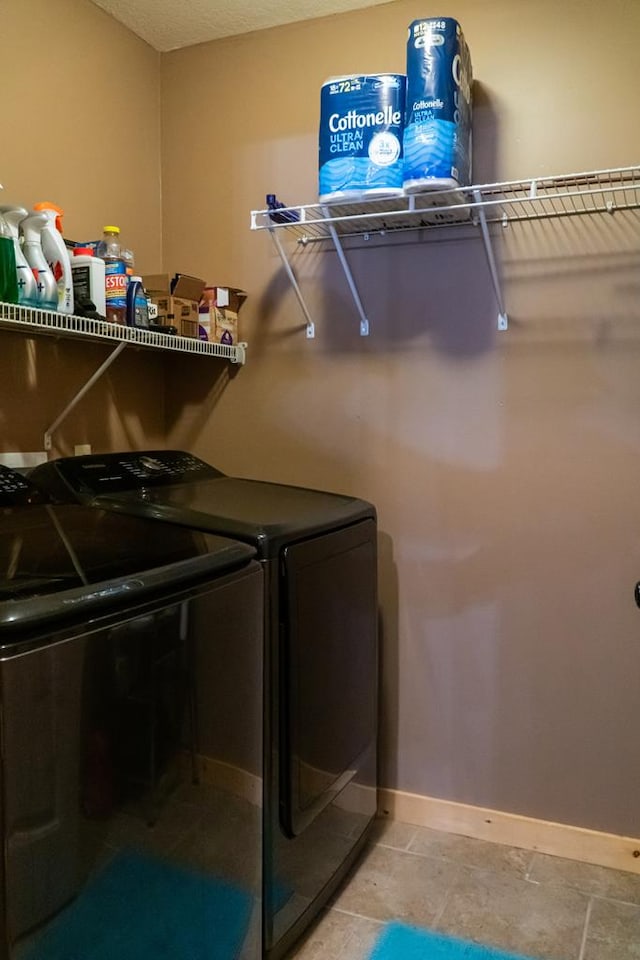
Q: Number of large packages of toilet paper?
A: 2